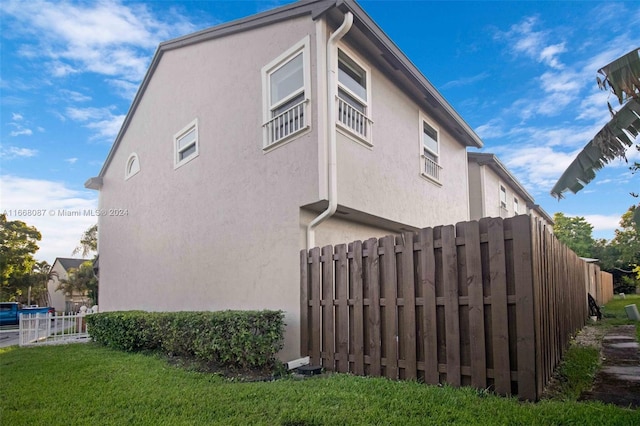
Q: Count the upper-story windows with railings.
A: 3